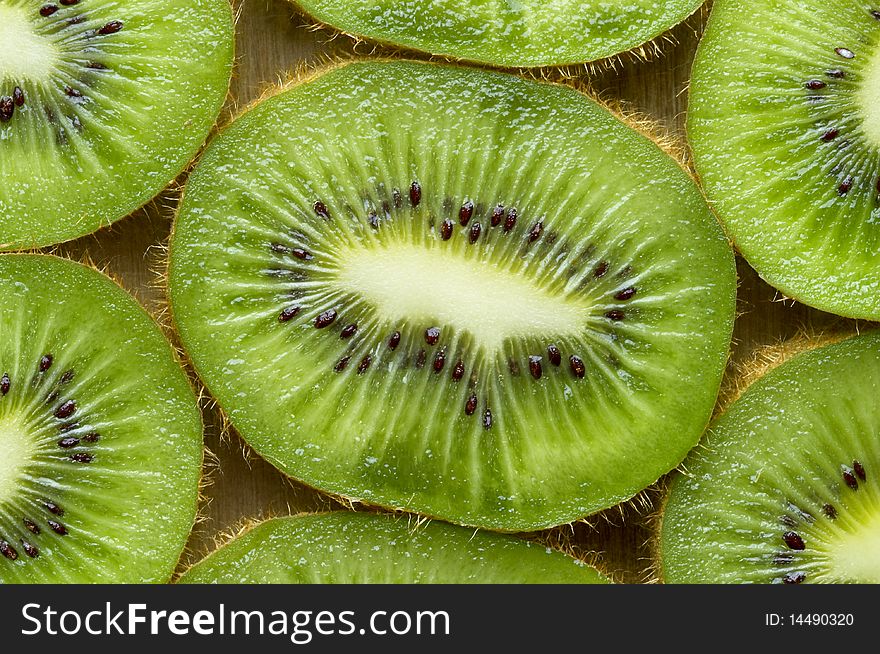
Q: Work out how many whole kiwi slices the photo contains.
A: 1